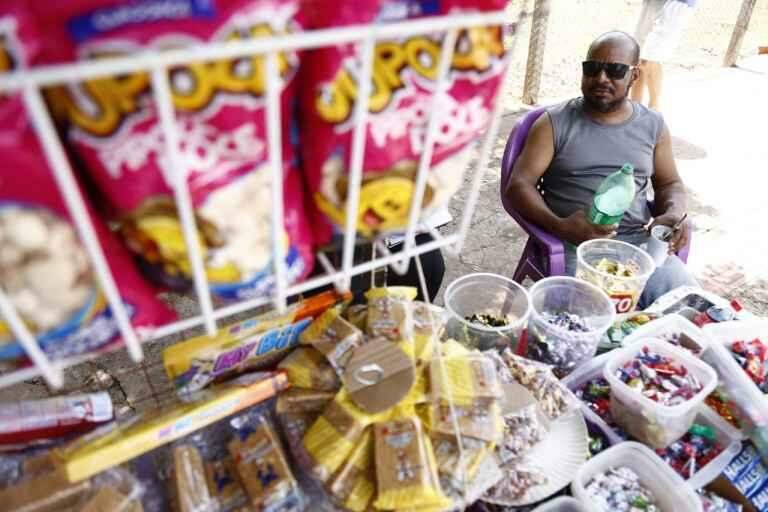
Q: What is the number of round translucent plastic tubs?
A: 3